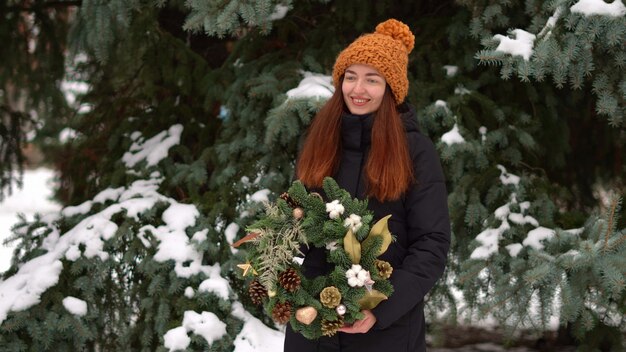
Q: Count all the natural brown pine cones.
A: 4